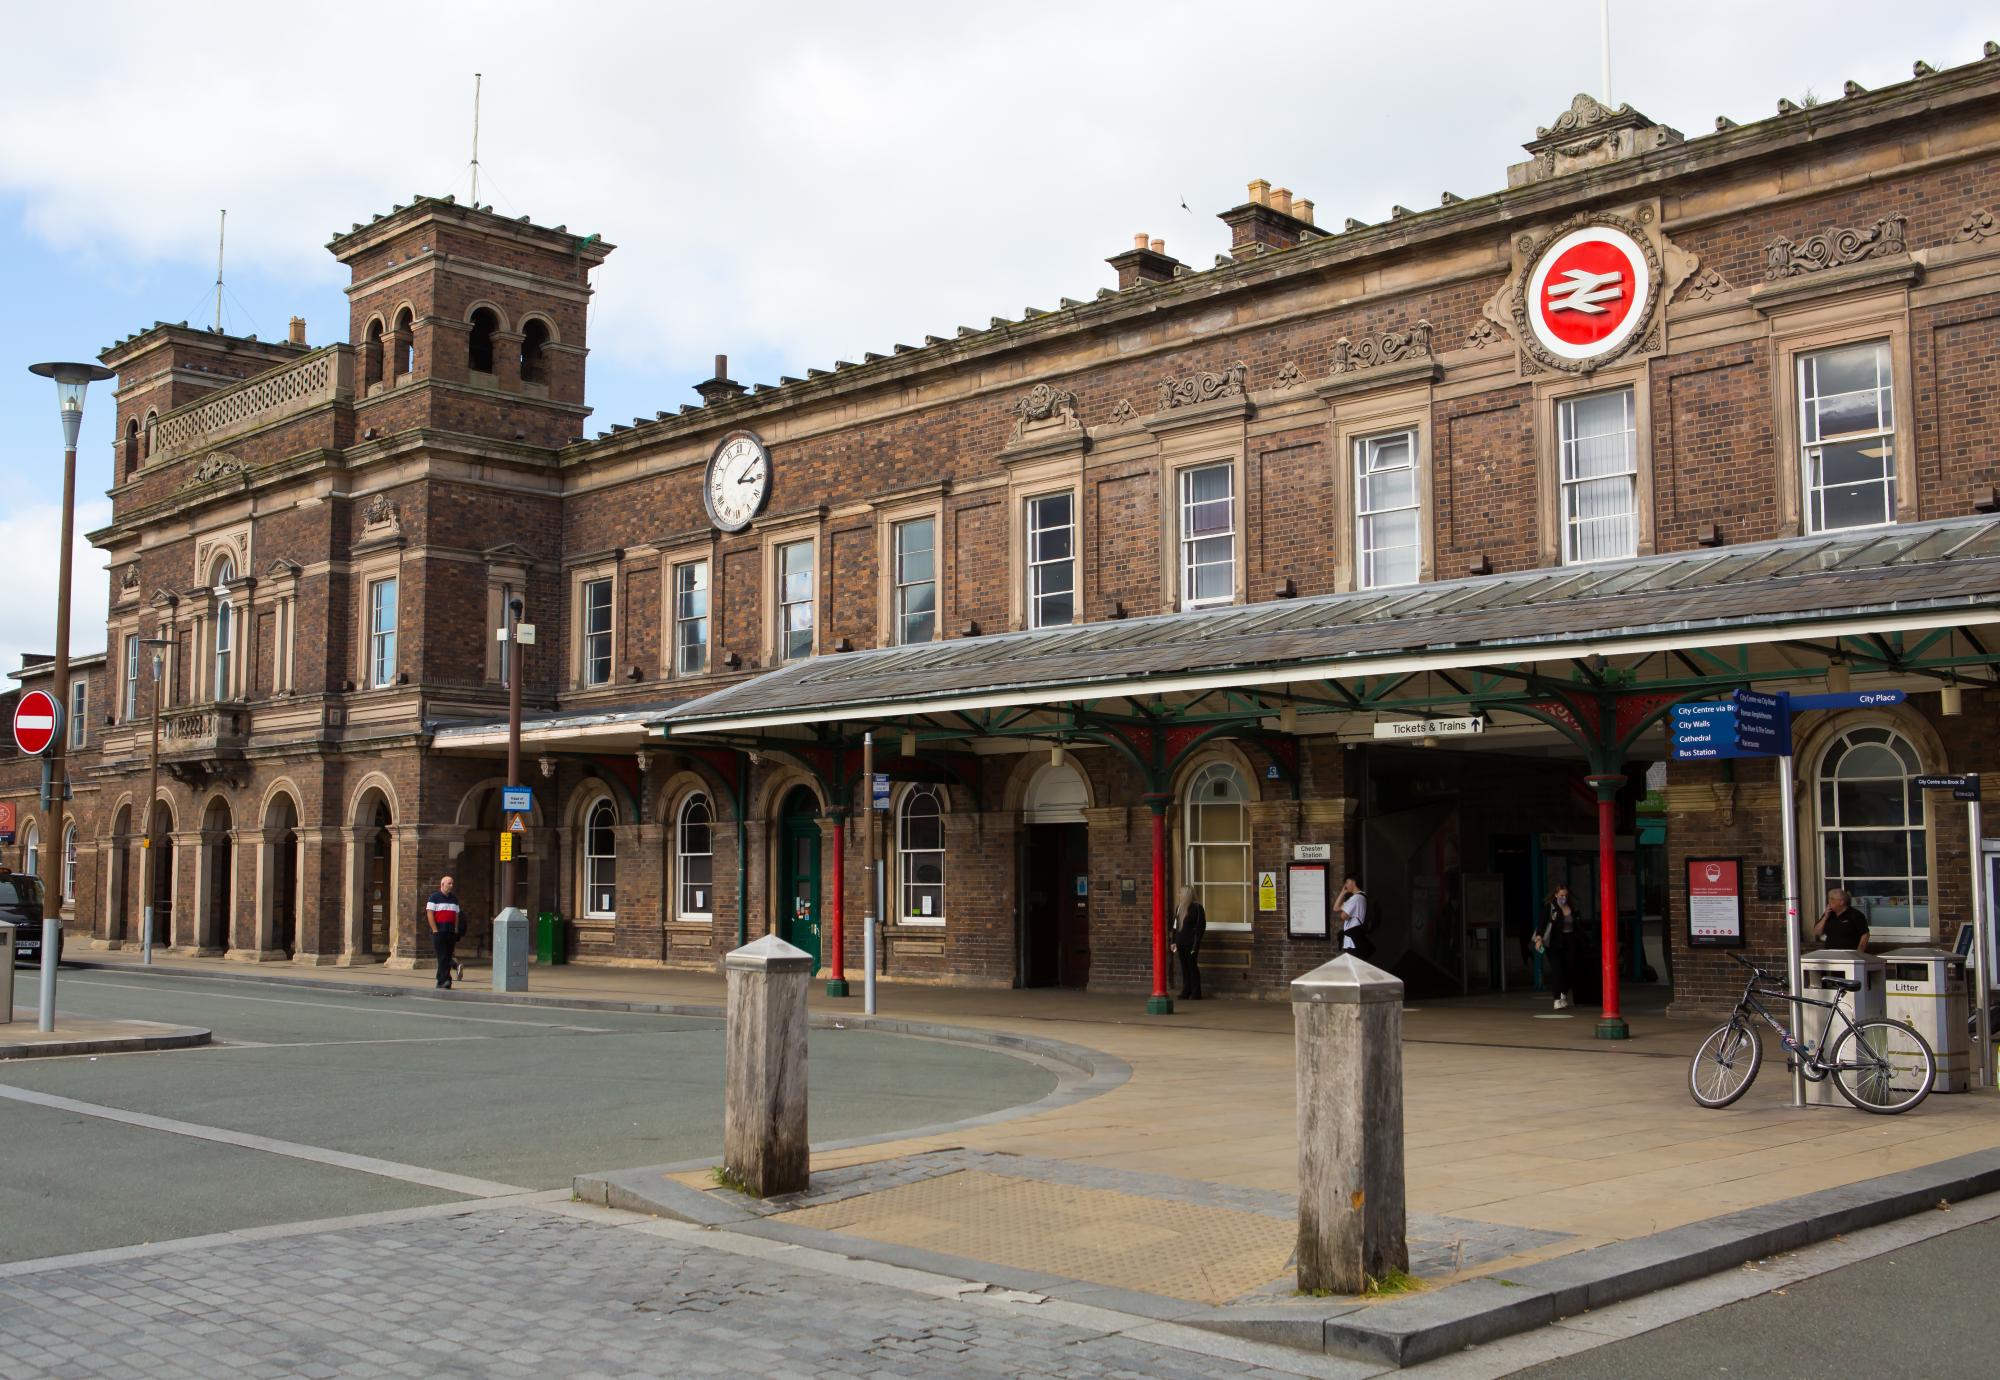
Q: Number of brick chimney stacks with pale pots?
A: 2